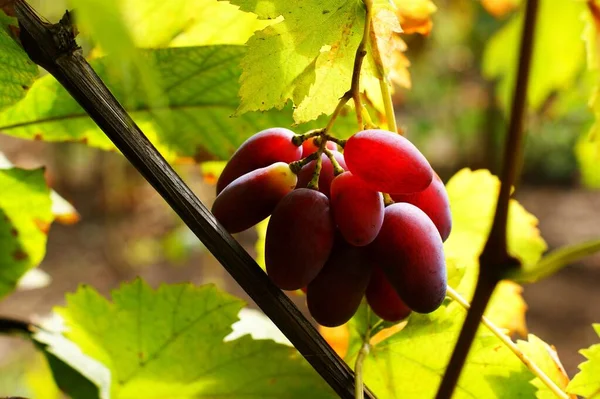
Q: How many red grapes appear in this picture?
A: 11